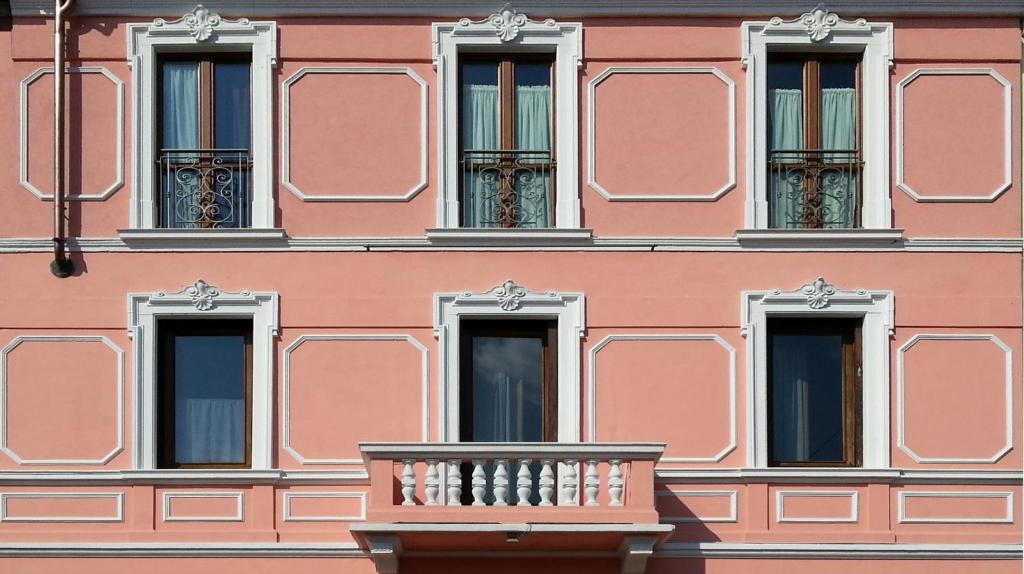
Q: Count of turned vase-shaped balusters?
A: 10